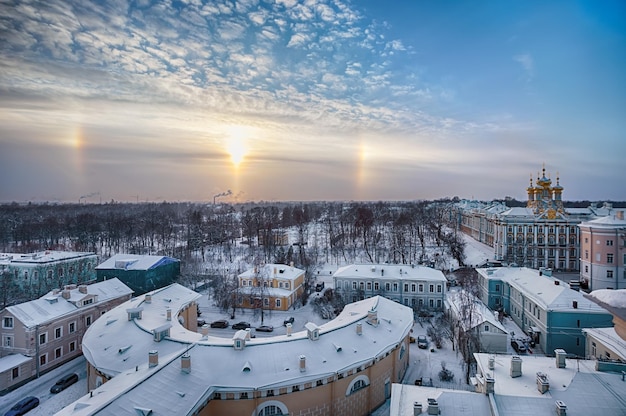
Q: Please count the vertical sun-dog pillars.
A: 2